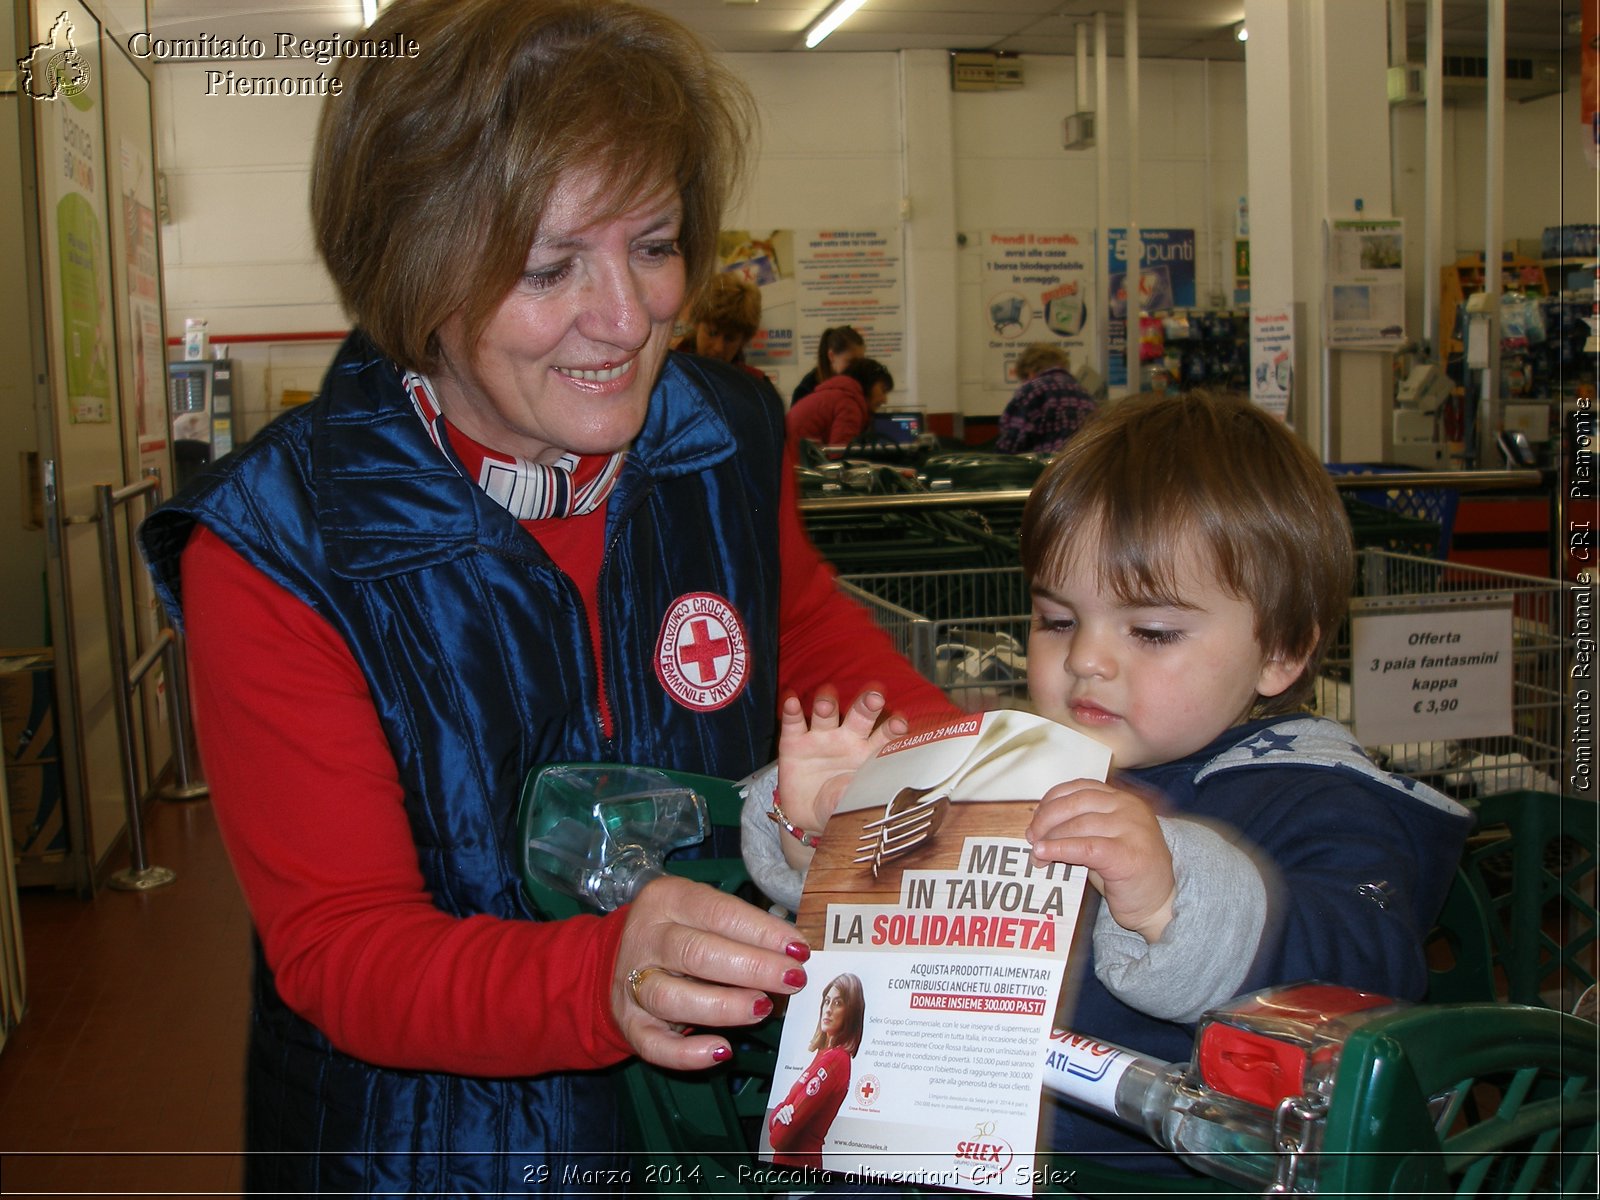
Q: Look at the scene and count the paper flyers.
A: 1